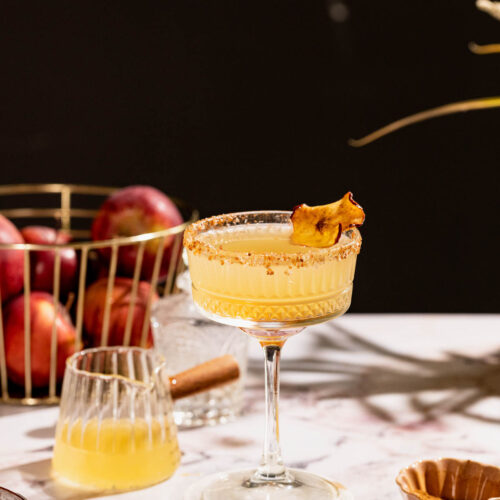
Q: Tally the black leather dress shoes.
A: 0